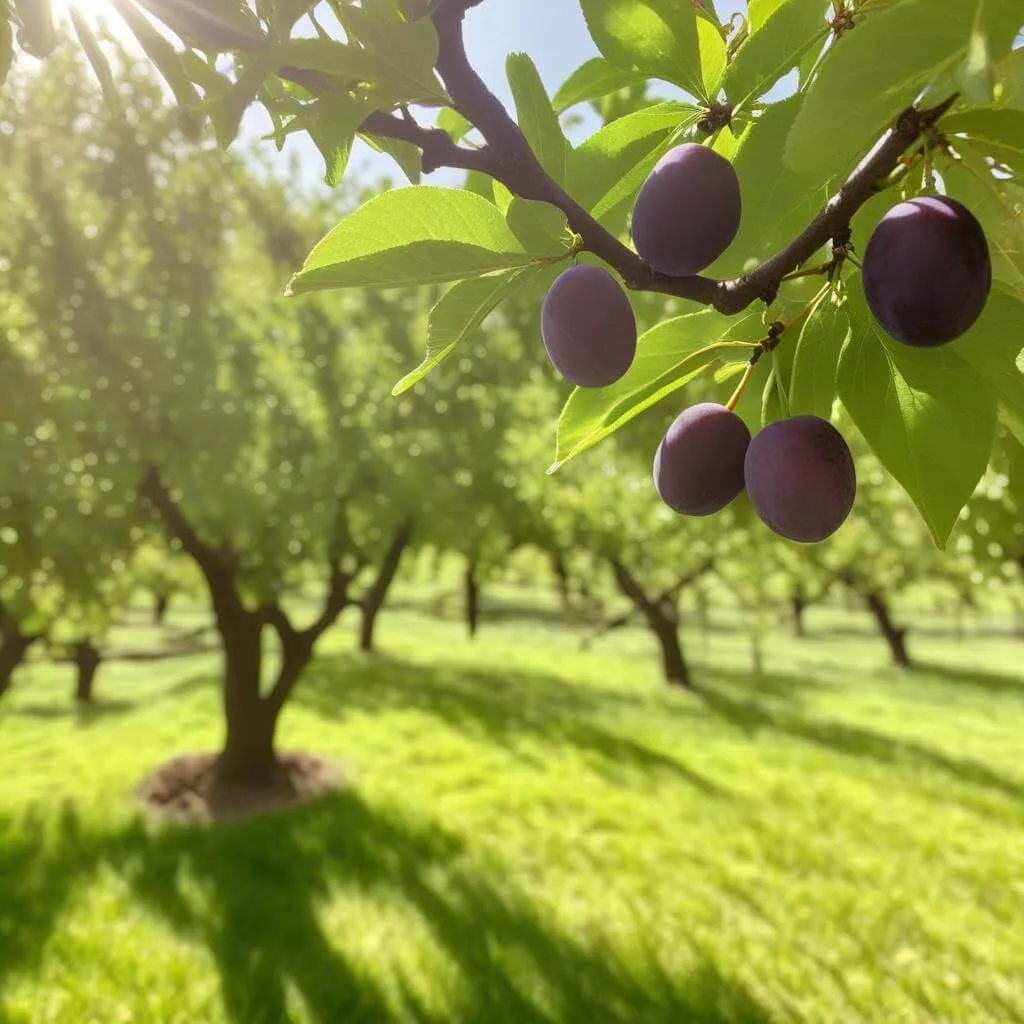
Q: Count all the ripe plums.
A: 5